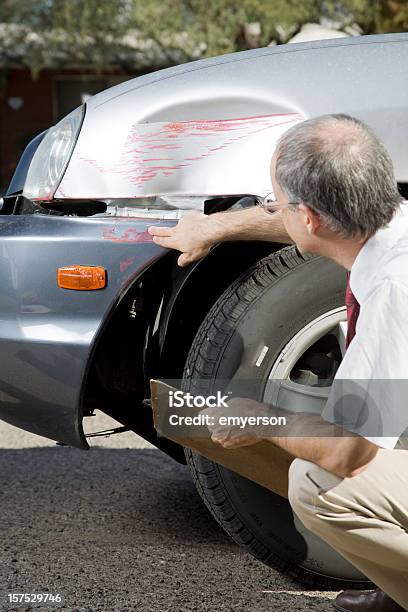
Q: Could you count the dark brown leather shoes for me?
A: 1